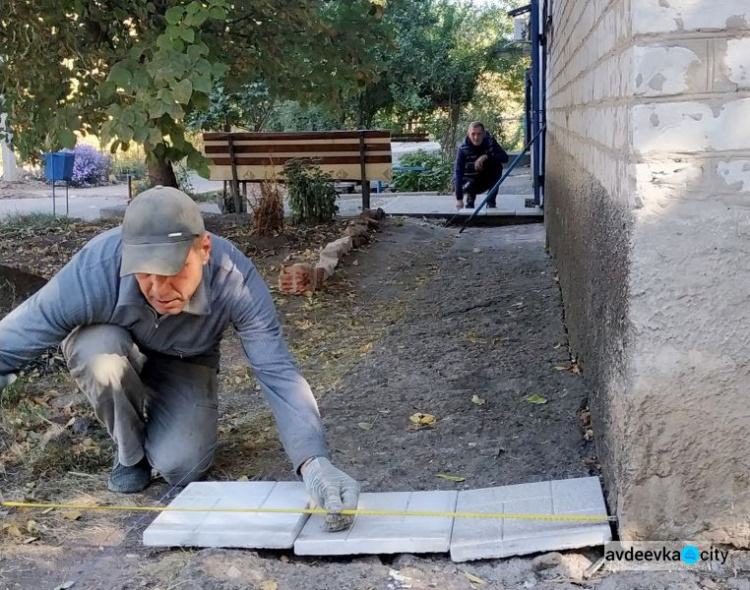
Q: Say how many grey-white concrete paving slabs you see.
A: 3